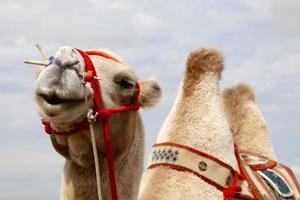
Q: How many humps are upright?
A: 2